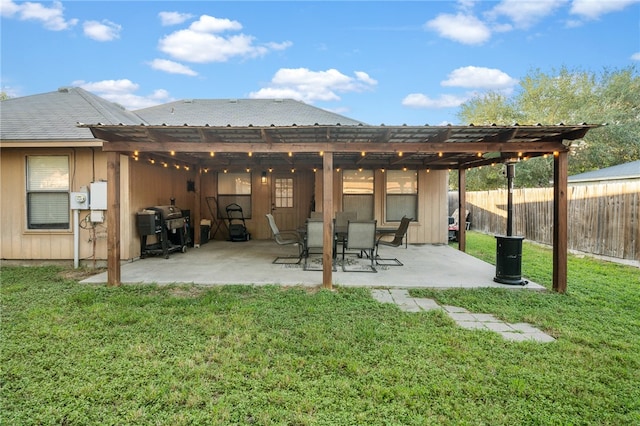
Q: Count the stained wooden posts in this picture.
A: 5